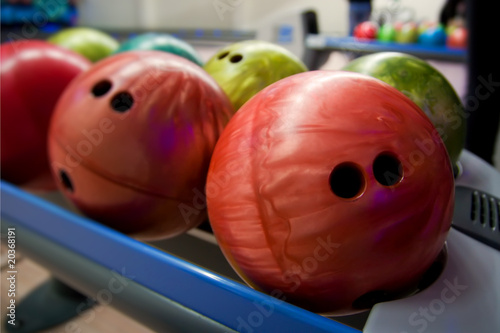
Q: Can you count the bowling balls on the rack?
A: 7